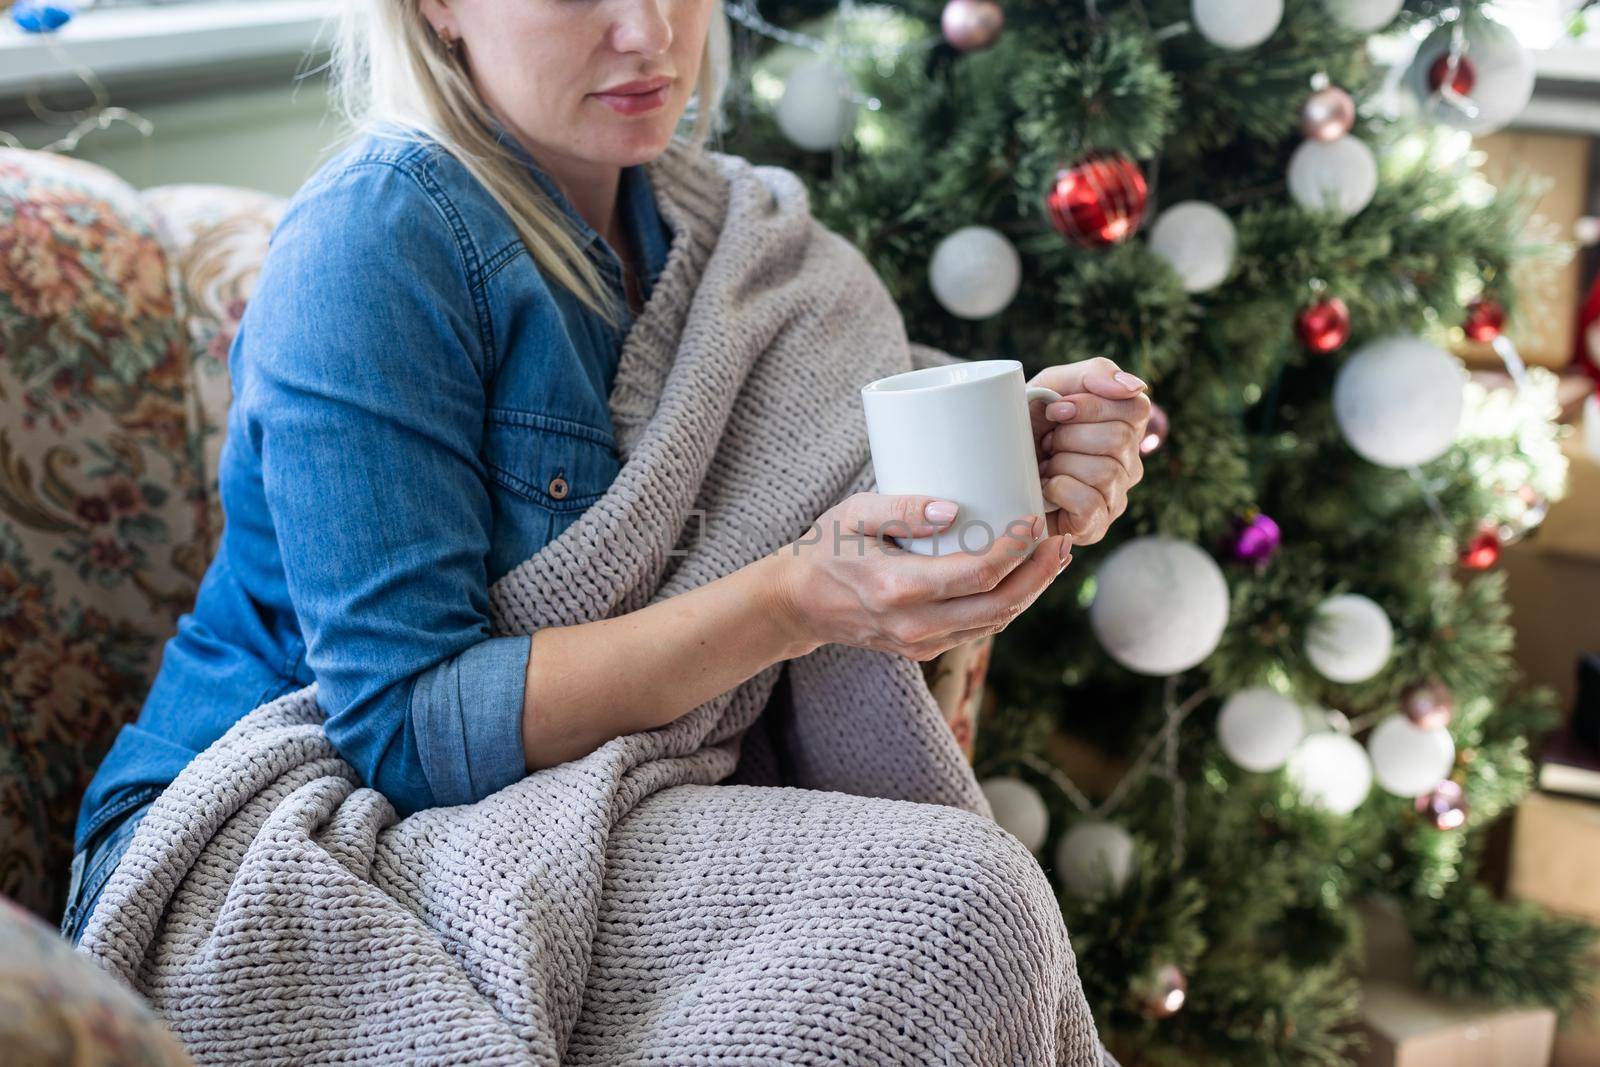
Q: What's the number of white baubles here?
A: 15